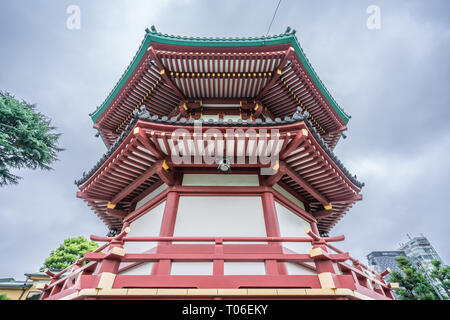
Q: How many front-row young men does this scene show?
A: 0